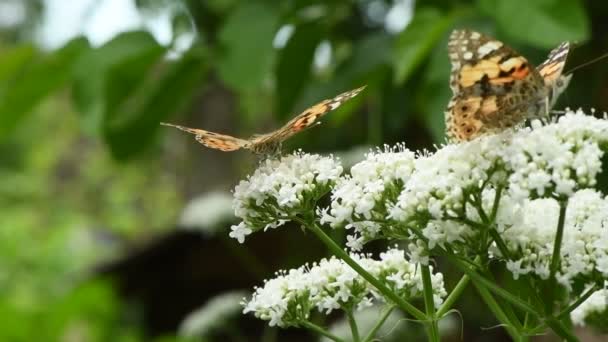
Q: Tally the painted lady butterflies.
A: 2